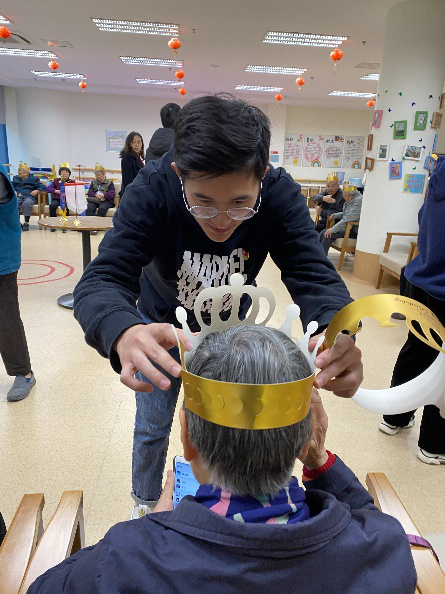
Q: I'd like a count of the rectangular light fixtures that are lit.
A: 11